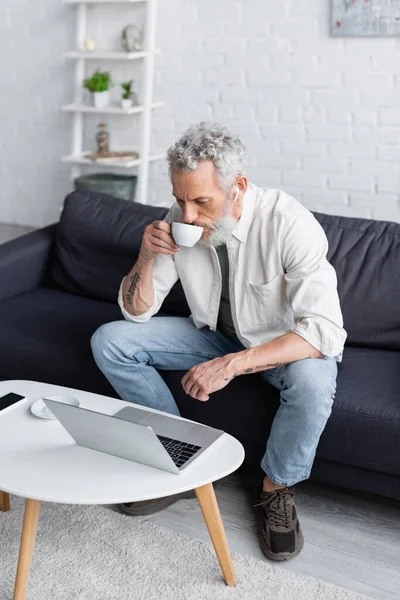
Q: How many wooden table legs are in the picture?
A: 3